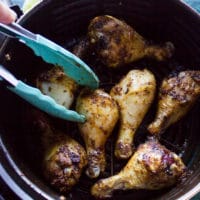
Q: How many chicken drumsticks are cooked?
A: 7